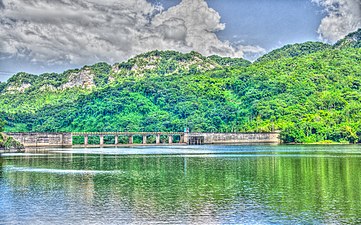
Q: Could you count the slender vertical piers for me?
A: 7